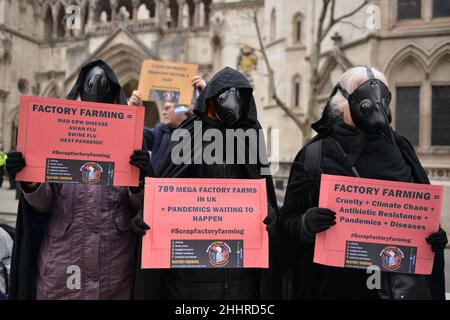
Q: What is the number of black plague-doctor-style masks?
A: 3